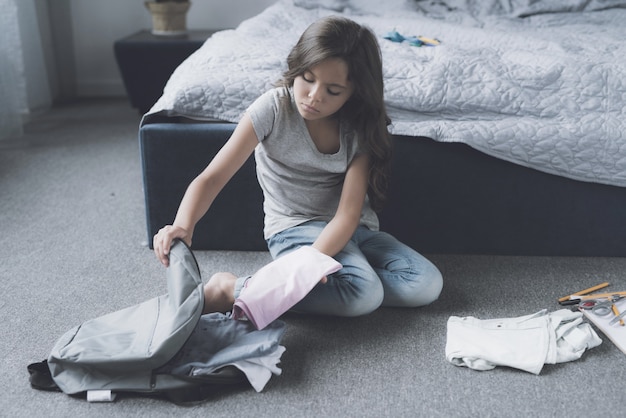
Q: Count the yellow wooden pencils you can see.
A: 3